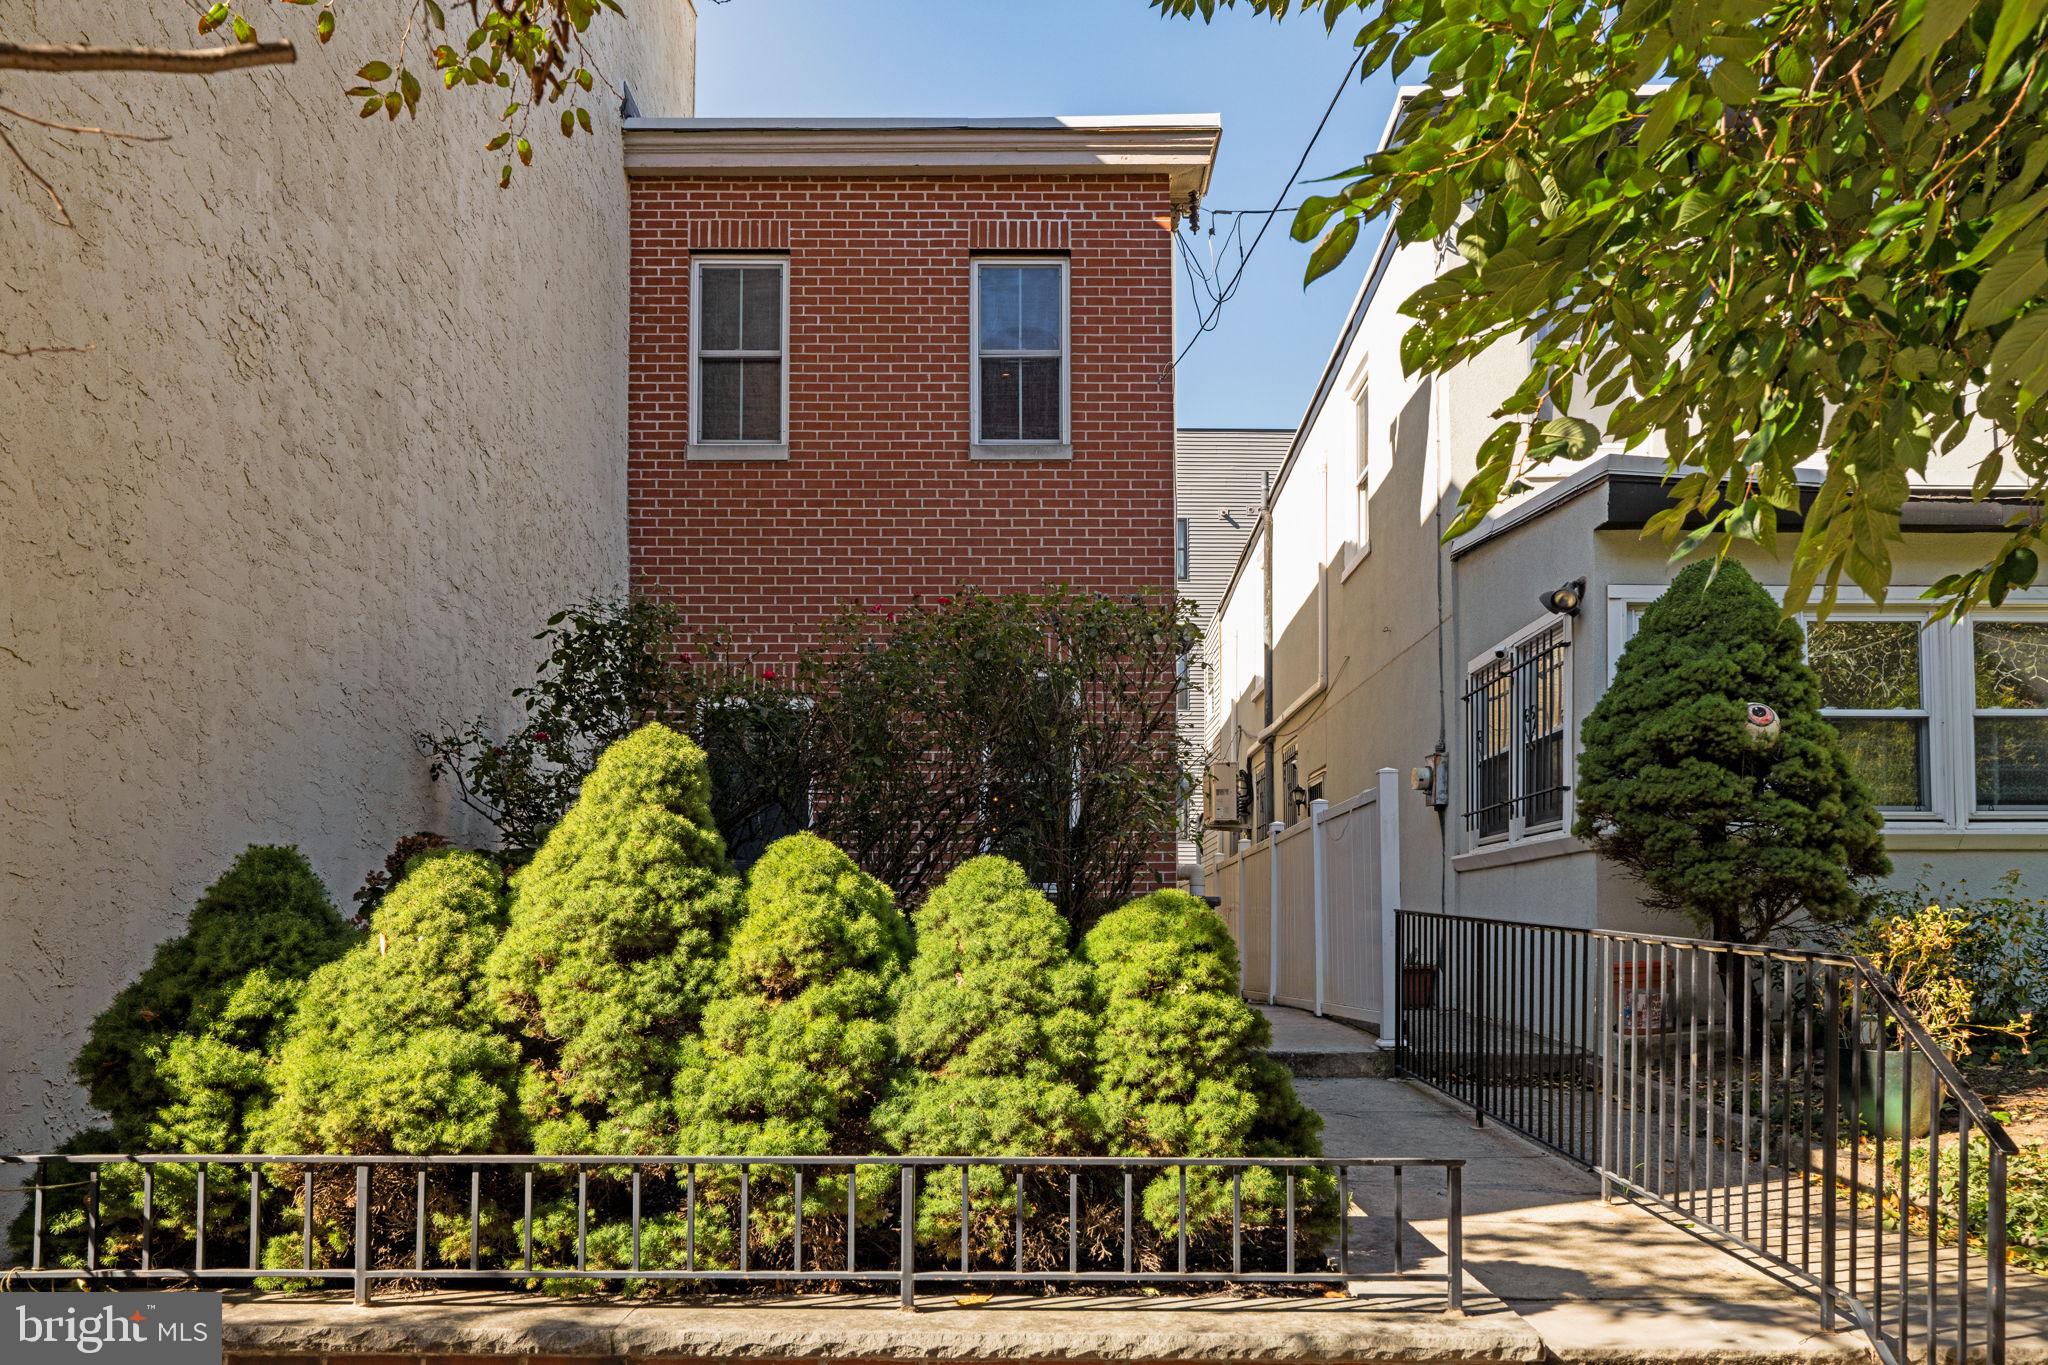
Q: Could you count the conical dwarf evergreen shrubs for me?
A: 7